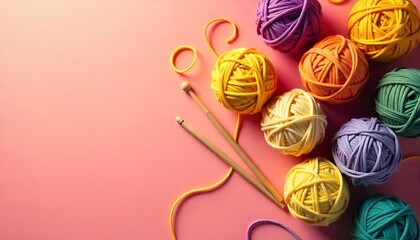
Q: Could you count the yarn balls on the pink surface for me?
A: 9